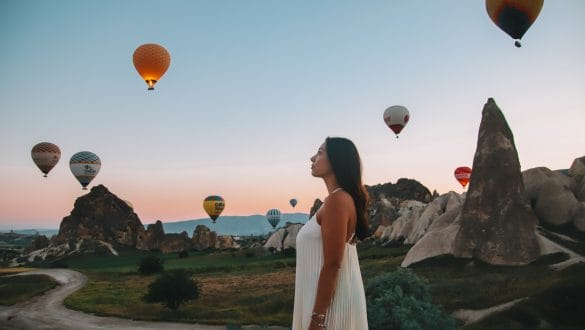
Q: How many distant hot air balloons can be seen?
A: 9